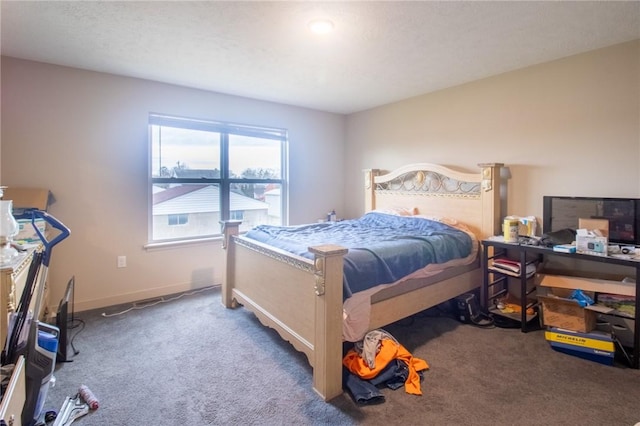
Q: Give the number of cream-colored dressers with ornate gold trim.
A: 1